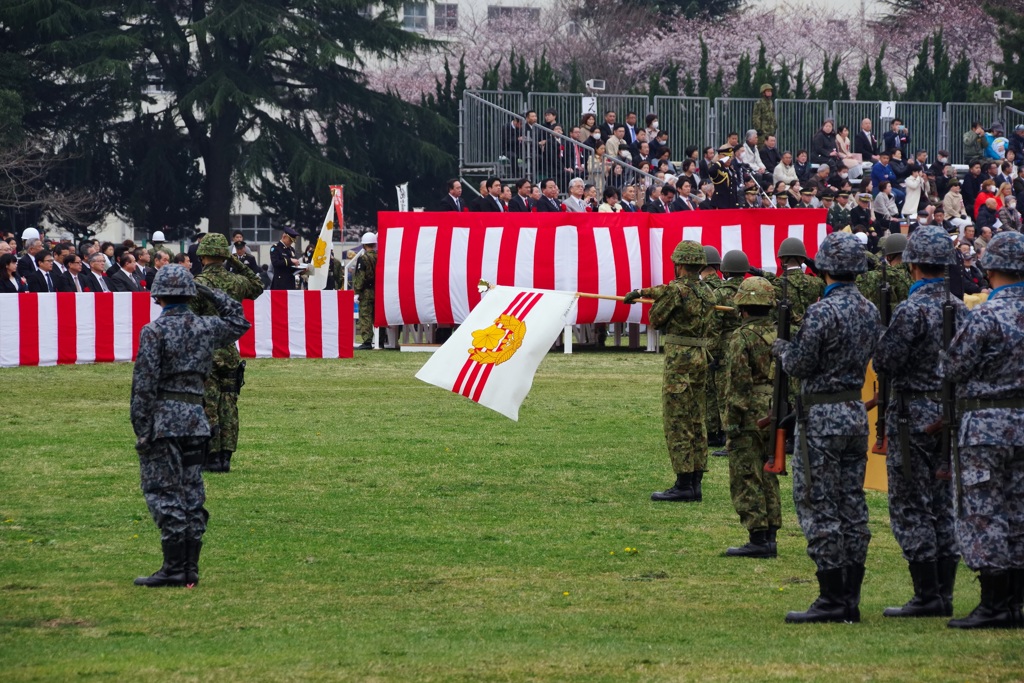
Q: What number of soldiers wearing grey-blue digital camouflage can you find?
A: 4